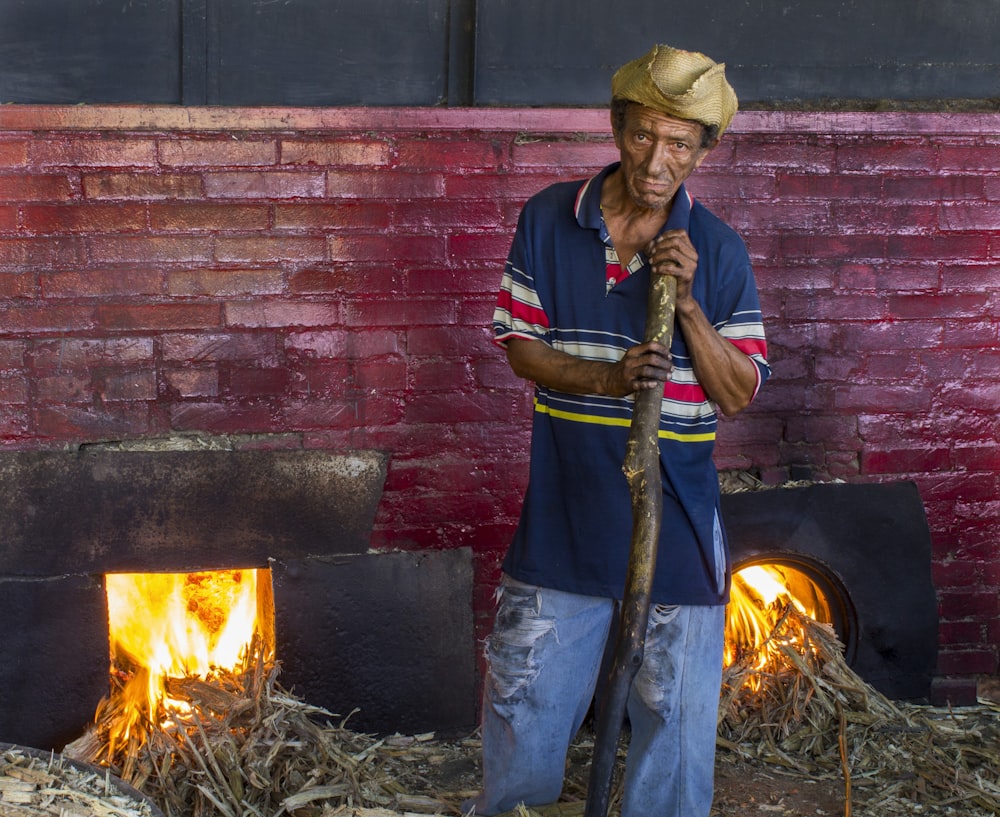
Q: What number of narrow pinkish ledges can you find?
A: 1